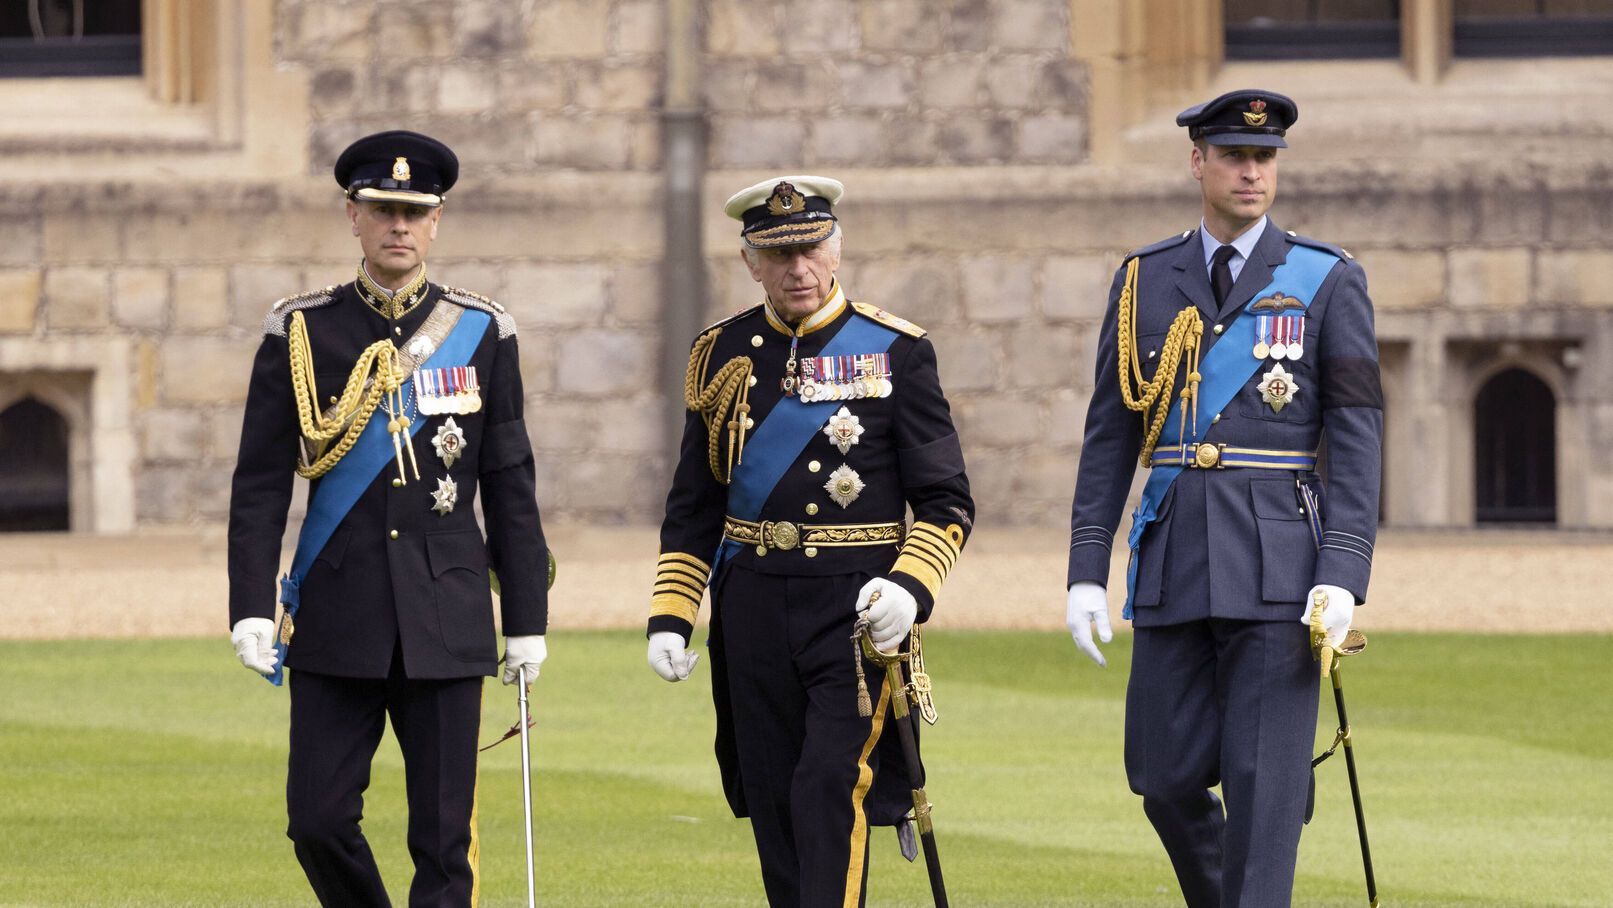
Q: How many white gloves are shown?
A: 6